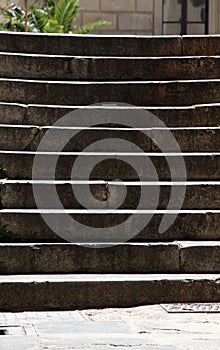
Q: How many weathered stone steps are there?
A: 10